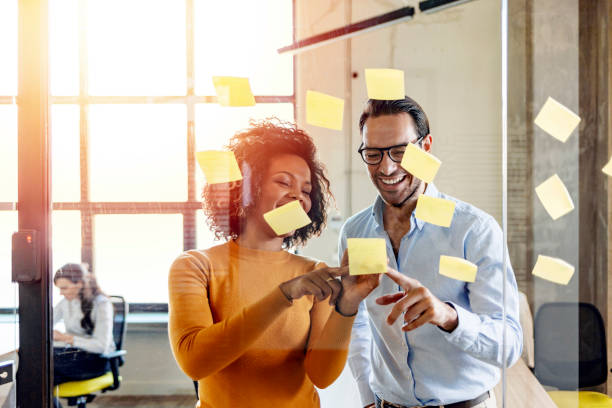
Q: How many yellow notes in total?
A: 13